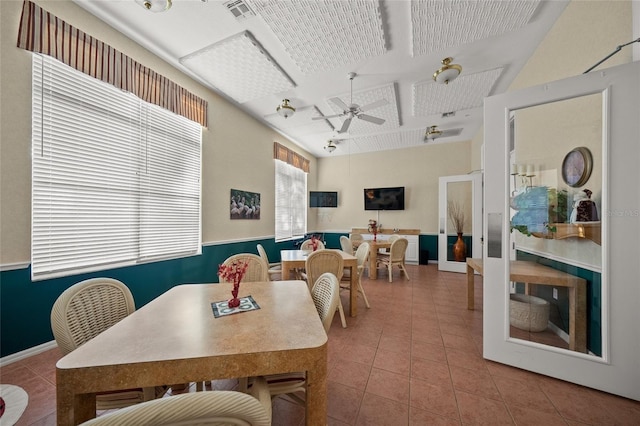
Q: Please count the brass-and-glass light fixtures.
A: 5